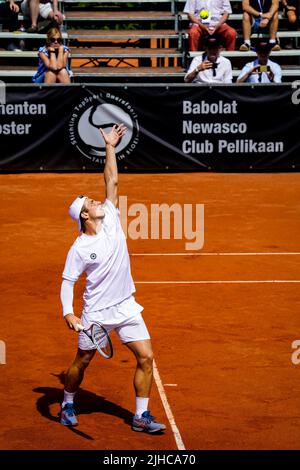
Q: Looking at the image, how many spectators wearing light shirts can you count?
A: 3